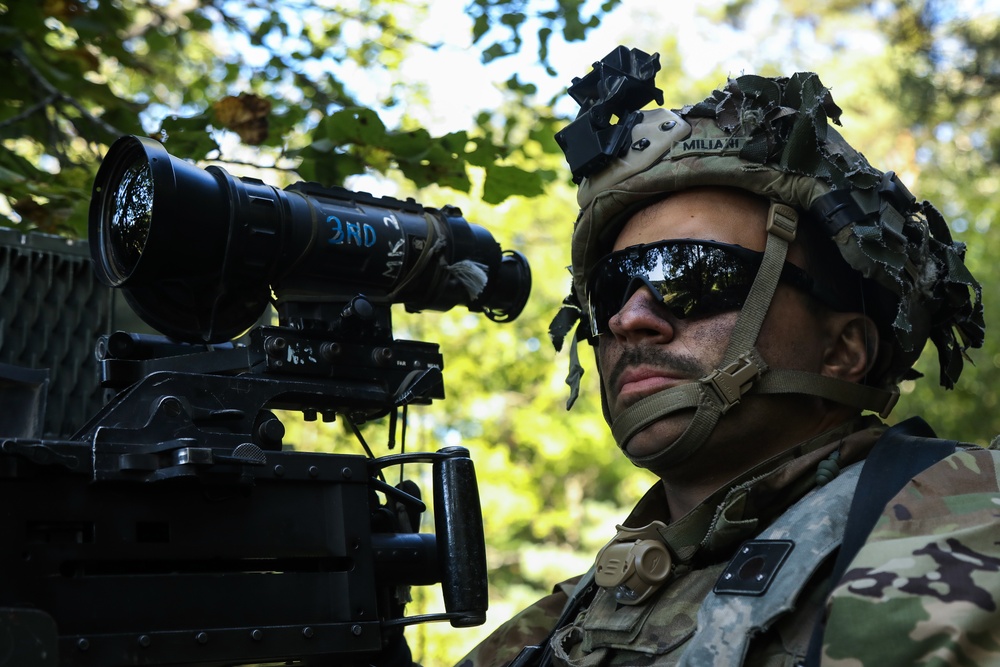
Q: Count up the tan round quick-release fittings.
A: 1